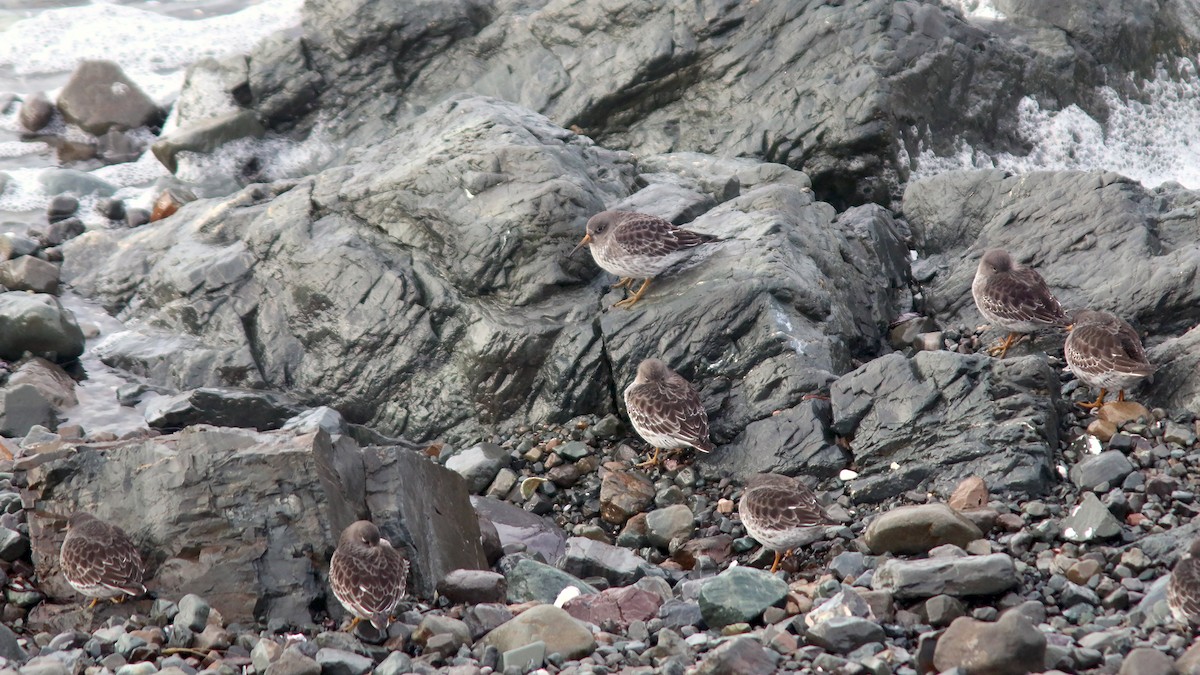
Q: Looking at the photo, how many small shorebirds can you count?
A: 8